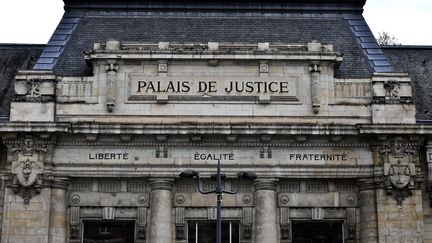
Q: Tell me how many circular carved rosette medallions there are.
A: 6